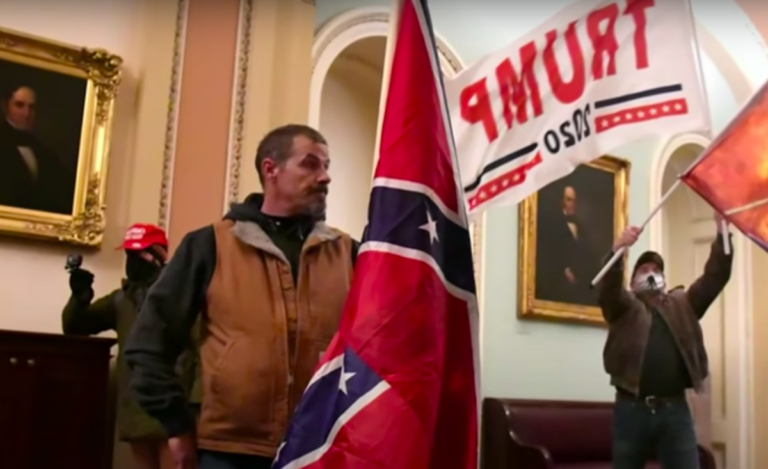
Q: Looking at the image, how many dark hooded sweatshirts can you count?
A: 1